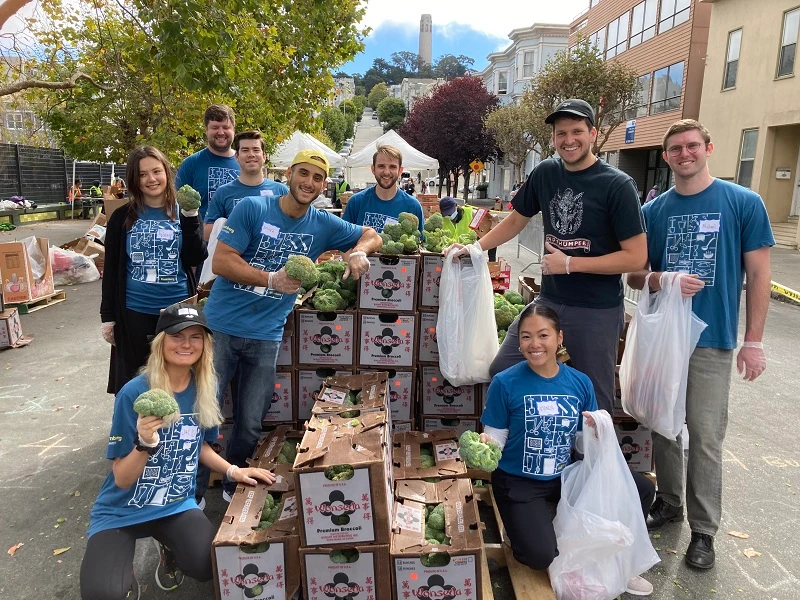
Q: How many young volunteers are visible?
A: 9